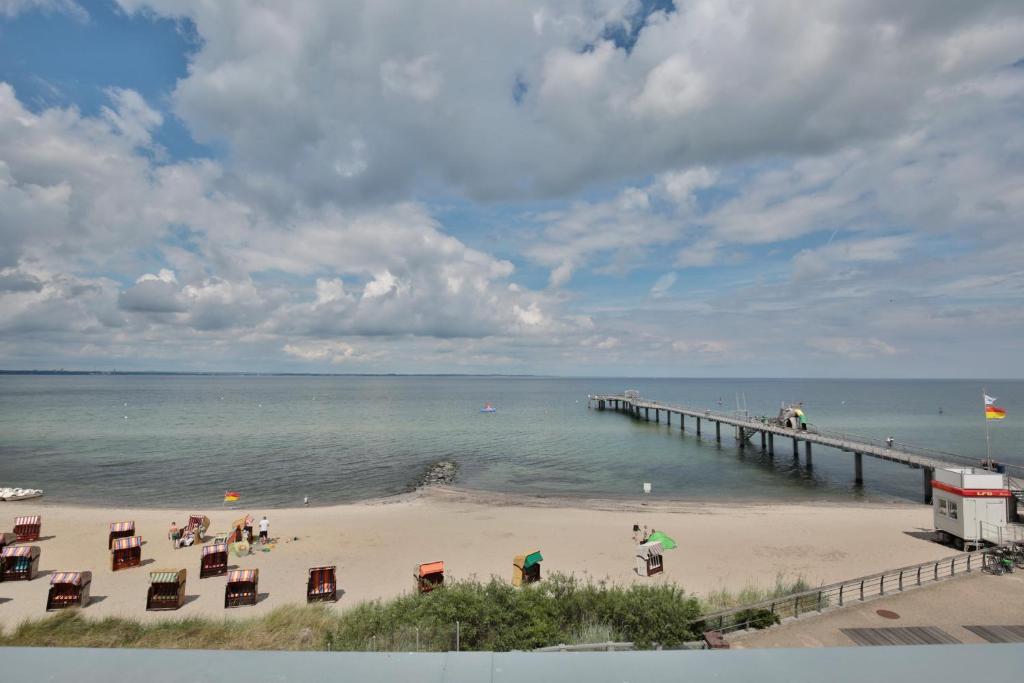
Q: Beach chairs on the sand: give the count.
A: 15